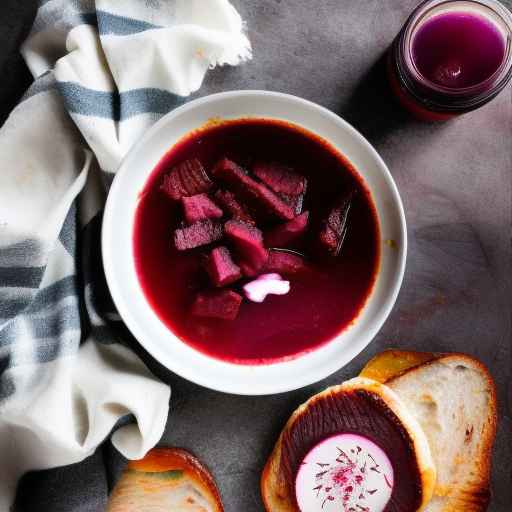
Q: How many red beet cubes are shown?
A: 12